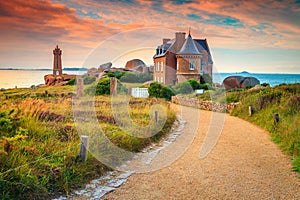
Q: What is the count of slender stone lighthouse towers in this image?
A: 1